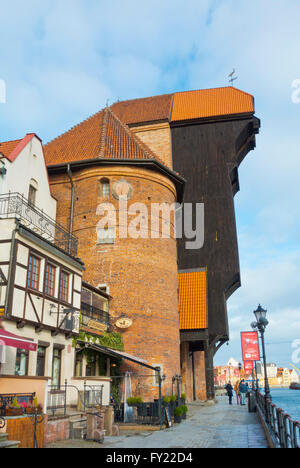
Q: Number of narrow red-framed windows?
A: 3